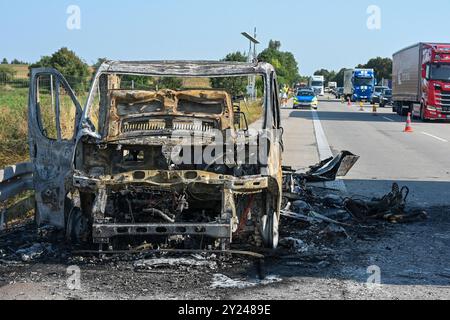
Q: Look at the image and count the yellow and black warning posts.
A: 2